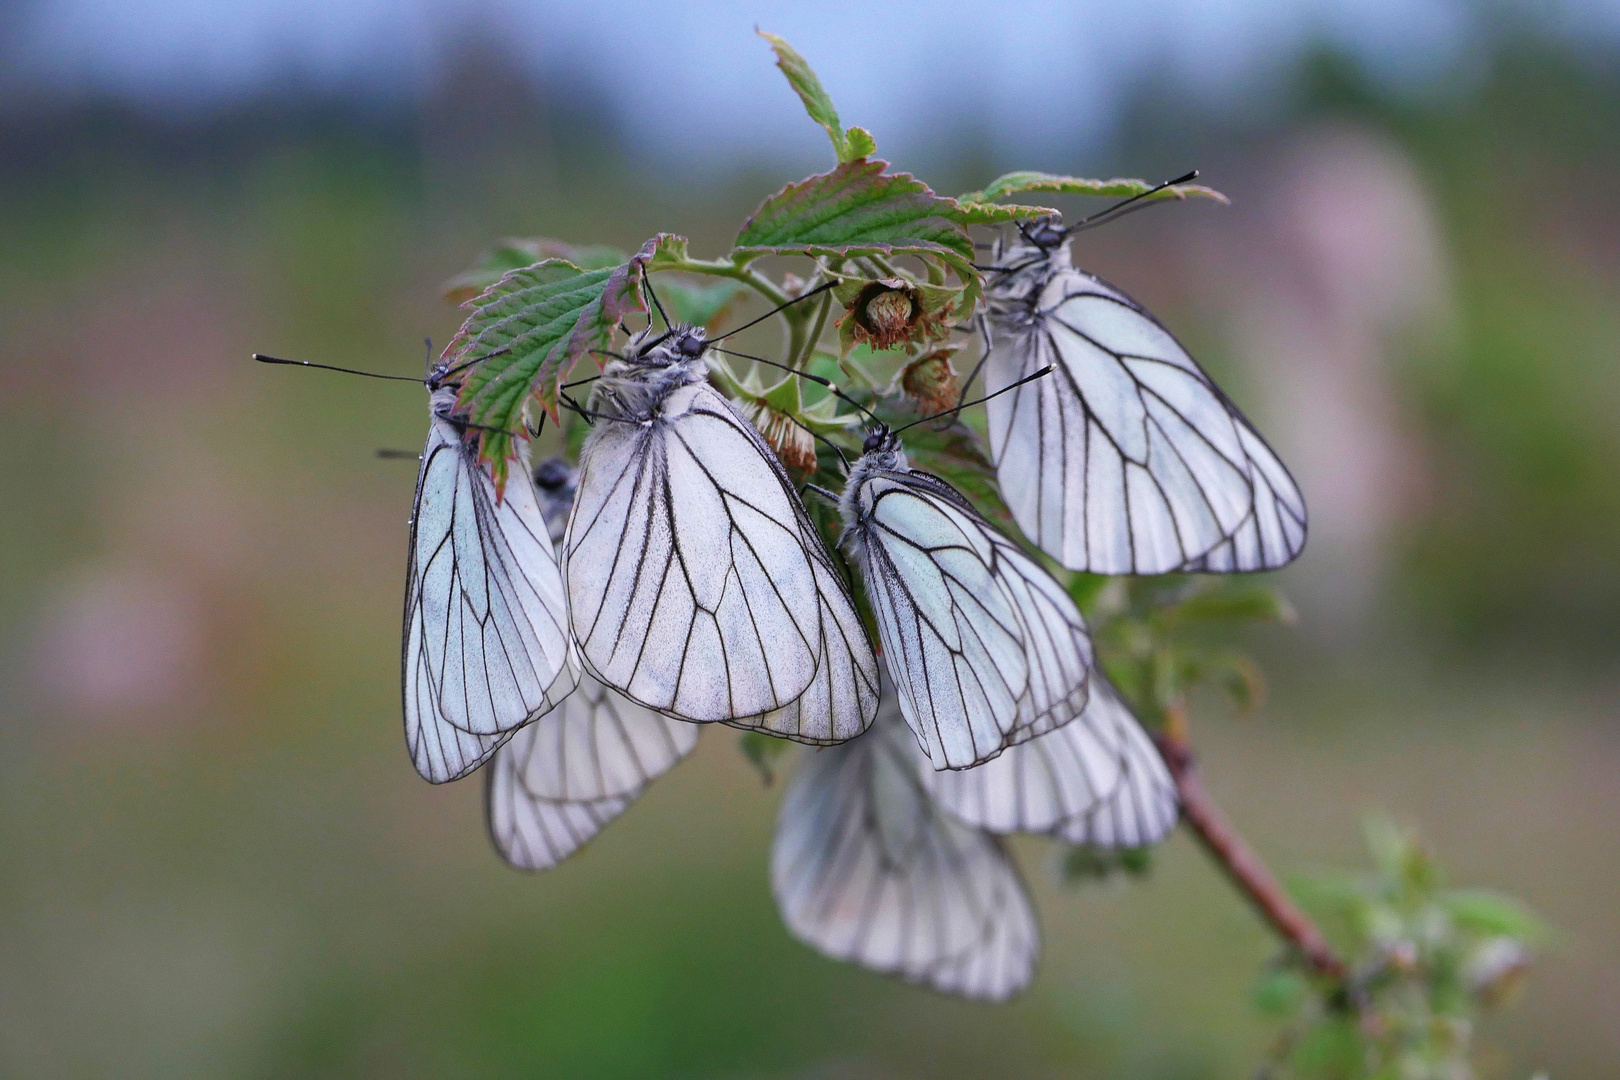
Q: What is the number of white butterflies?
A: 7